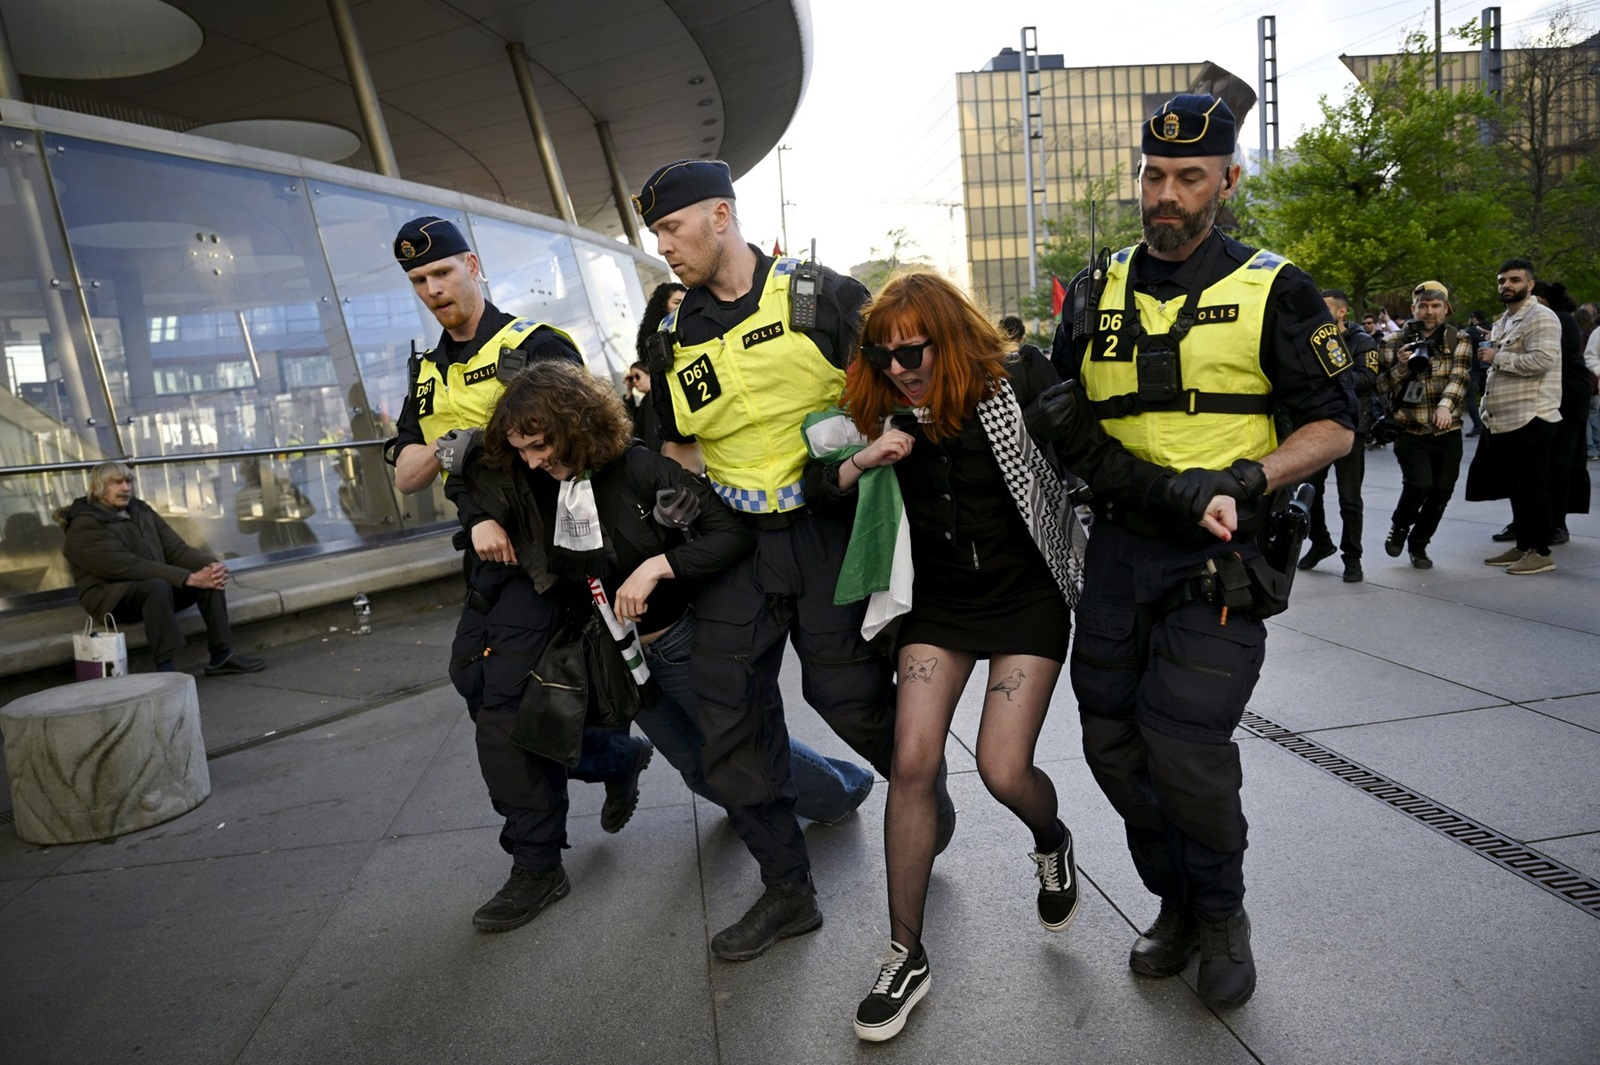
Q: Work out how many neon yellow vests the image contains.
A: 3